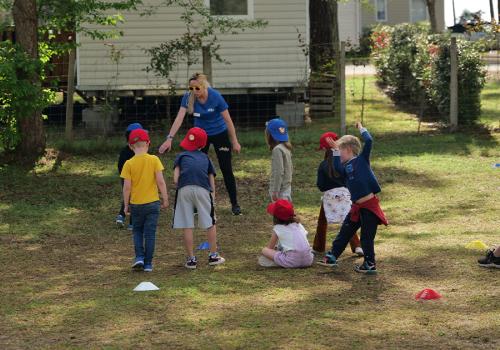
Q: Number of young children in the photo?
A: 7